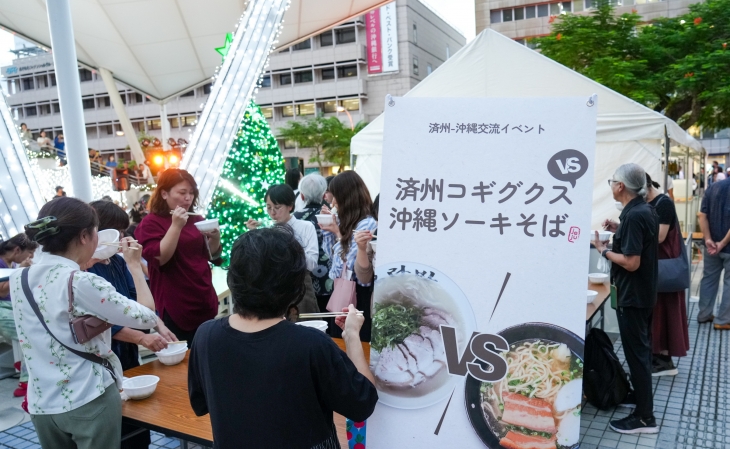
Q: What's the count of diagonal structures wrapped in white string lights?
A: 2